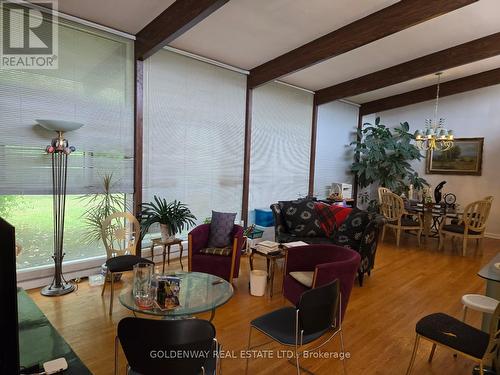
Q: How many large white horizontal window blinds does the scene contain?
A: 4